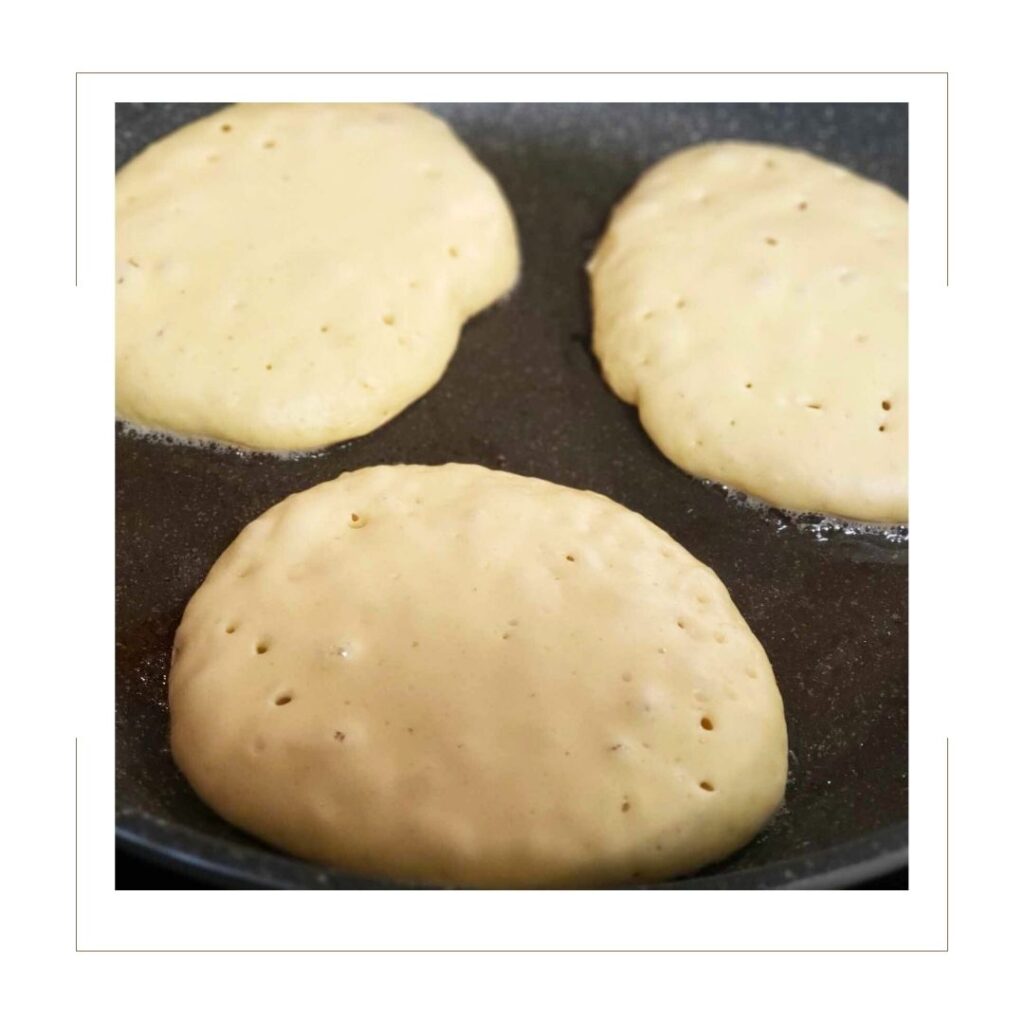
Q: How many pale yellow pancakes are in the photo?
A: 3